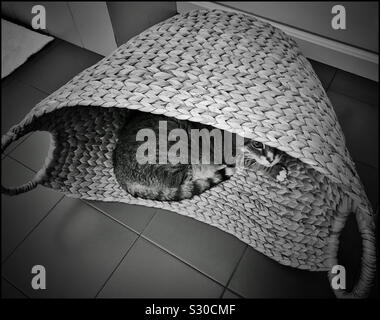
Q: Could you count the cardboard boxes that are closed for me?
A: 0